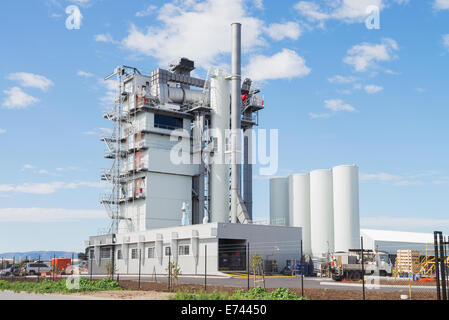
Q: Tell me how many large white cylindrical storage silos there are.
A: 4